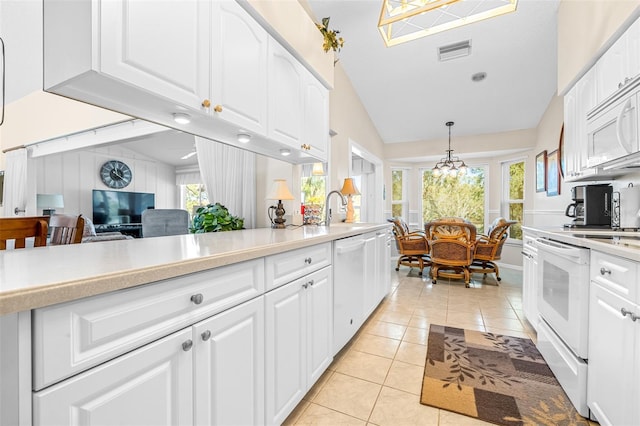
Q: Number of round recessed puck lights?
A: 3